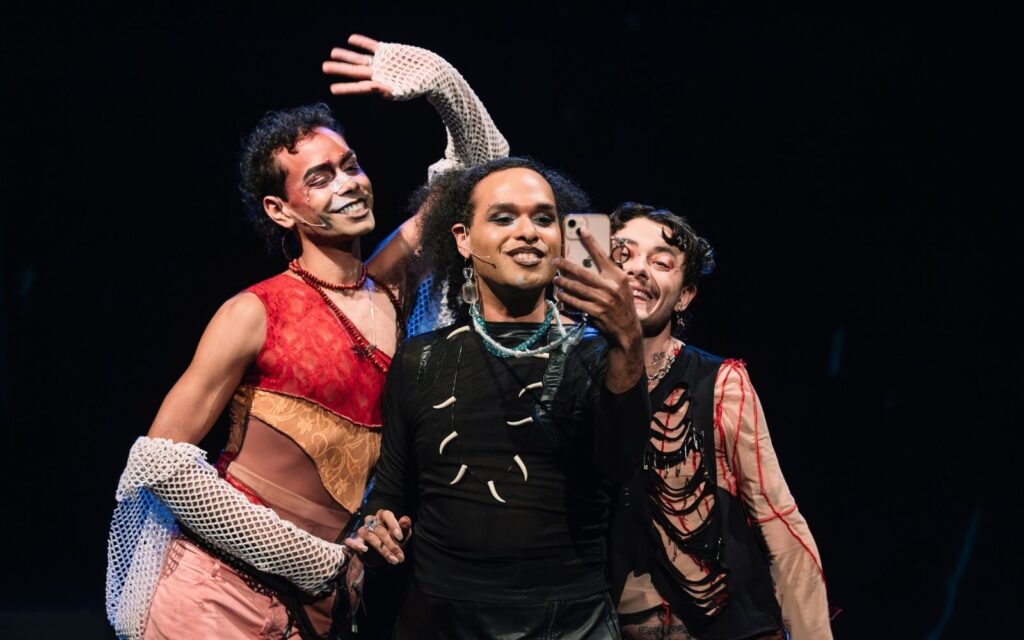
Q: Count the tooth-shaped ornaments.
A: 9